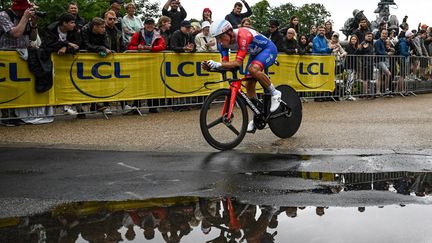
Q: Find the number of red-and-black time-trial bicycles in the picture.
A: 1